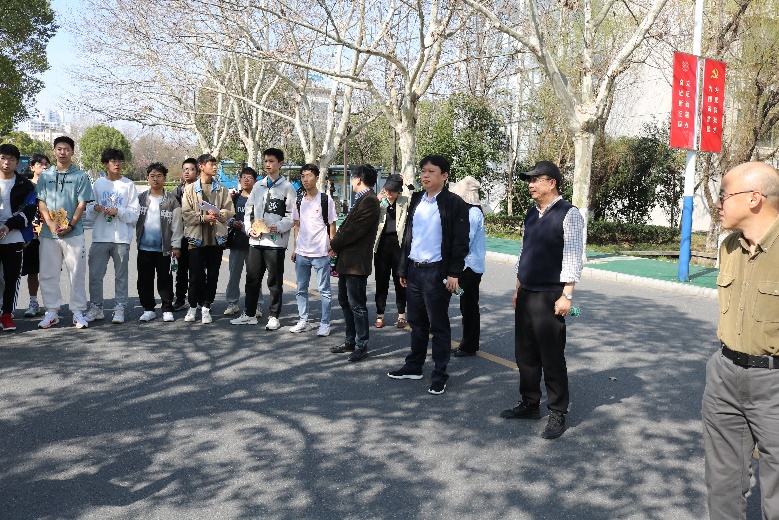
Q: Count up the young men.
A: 10